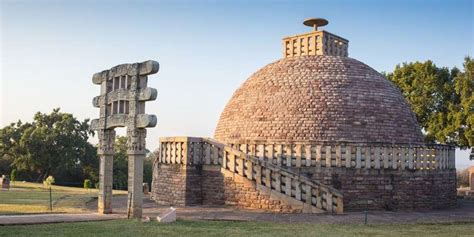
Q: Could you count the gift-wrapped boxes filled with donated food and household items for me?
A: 0